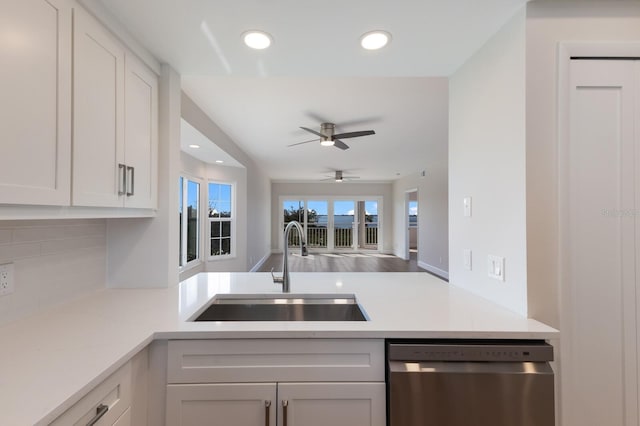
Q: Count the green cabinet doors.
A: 0